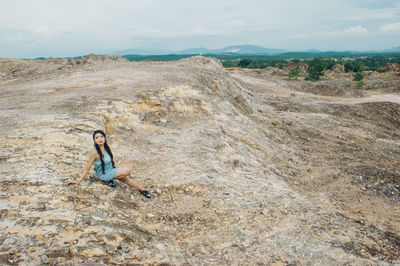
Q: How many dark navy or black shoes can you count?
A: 2